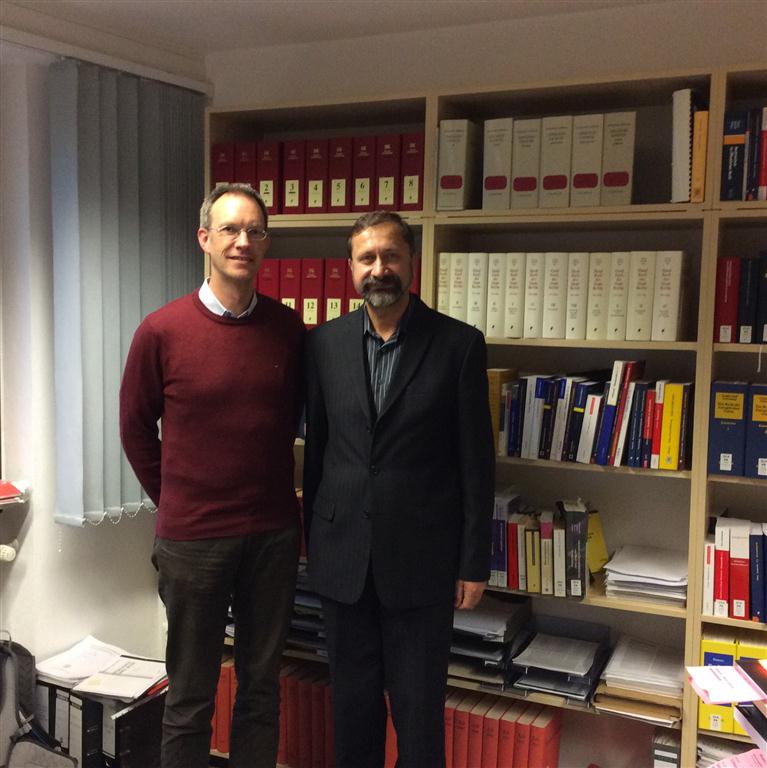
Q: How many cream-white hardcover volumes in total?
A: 12